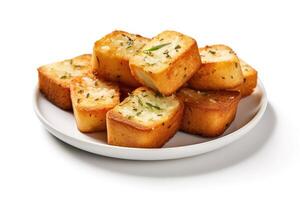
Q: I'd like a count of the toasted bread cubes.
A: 8